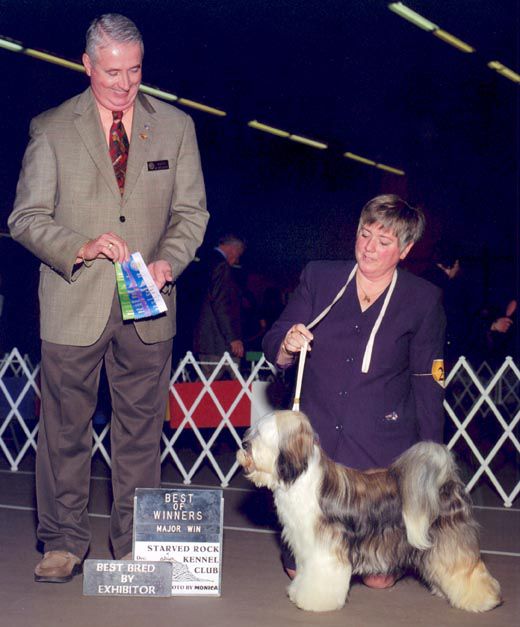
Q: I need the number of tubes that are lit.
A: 11